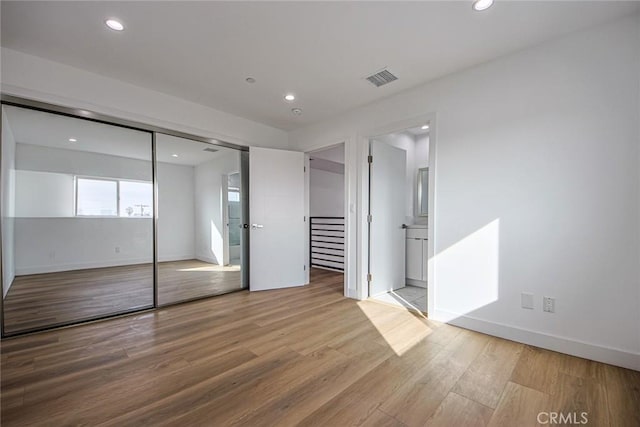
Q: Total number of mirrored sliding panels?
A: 2